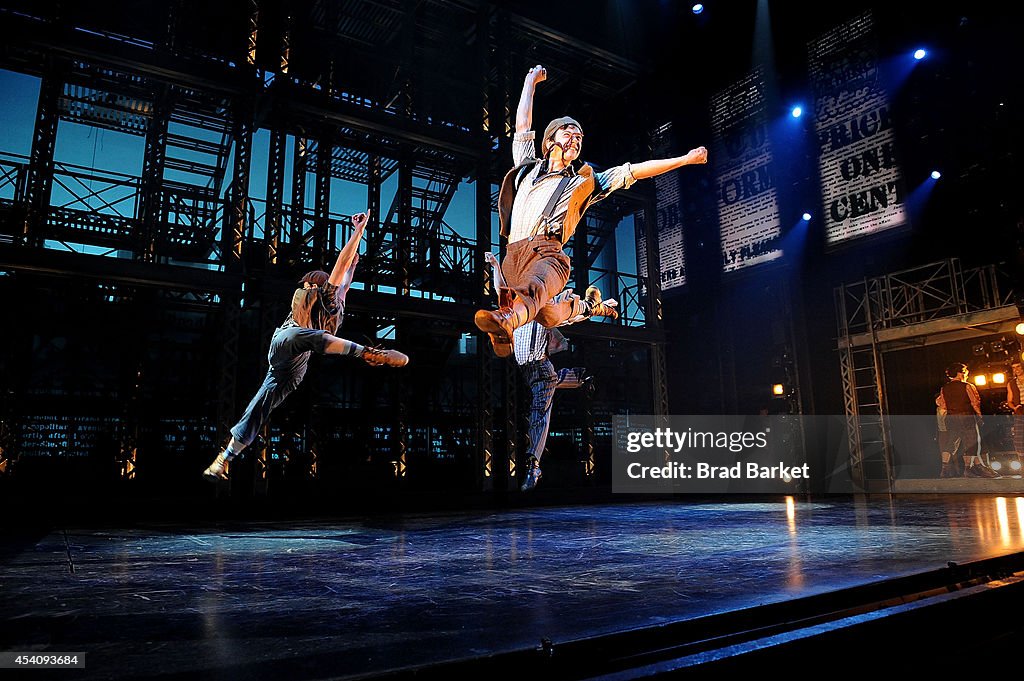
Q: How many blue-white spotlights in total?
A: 5